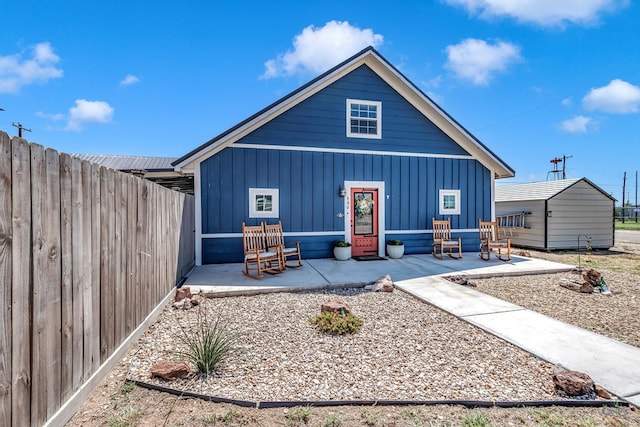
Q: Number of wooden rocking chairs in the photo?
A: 4